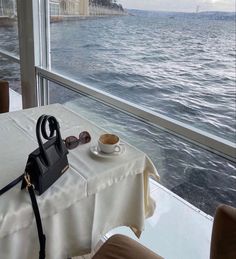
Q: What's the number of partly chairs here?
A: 3